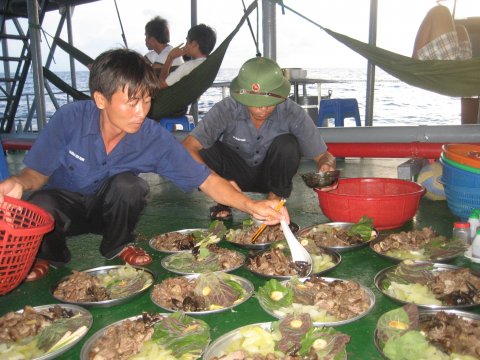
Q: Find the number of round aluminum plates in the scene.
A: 14